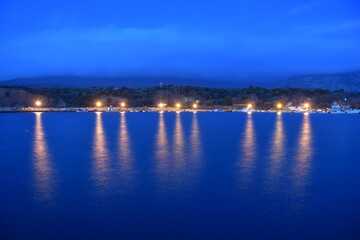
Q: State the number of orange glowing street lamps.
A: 9